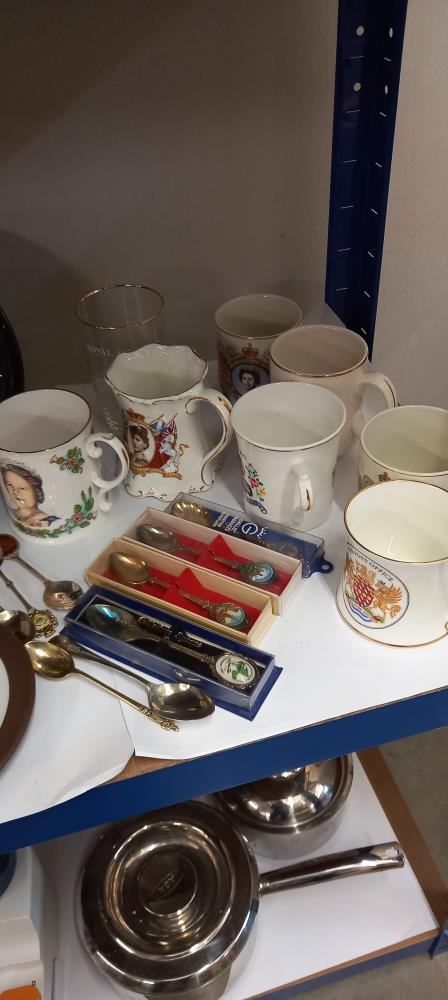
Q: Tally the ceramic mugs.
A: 7